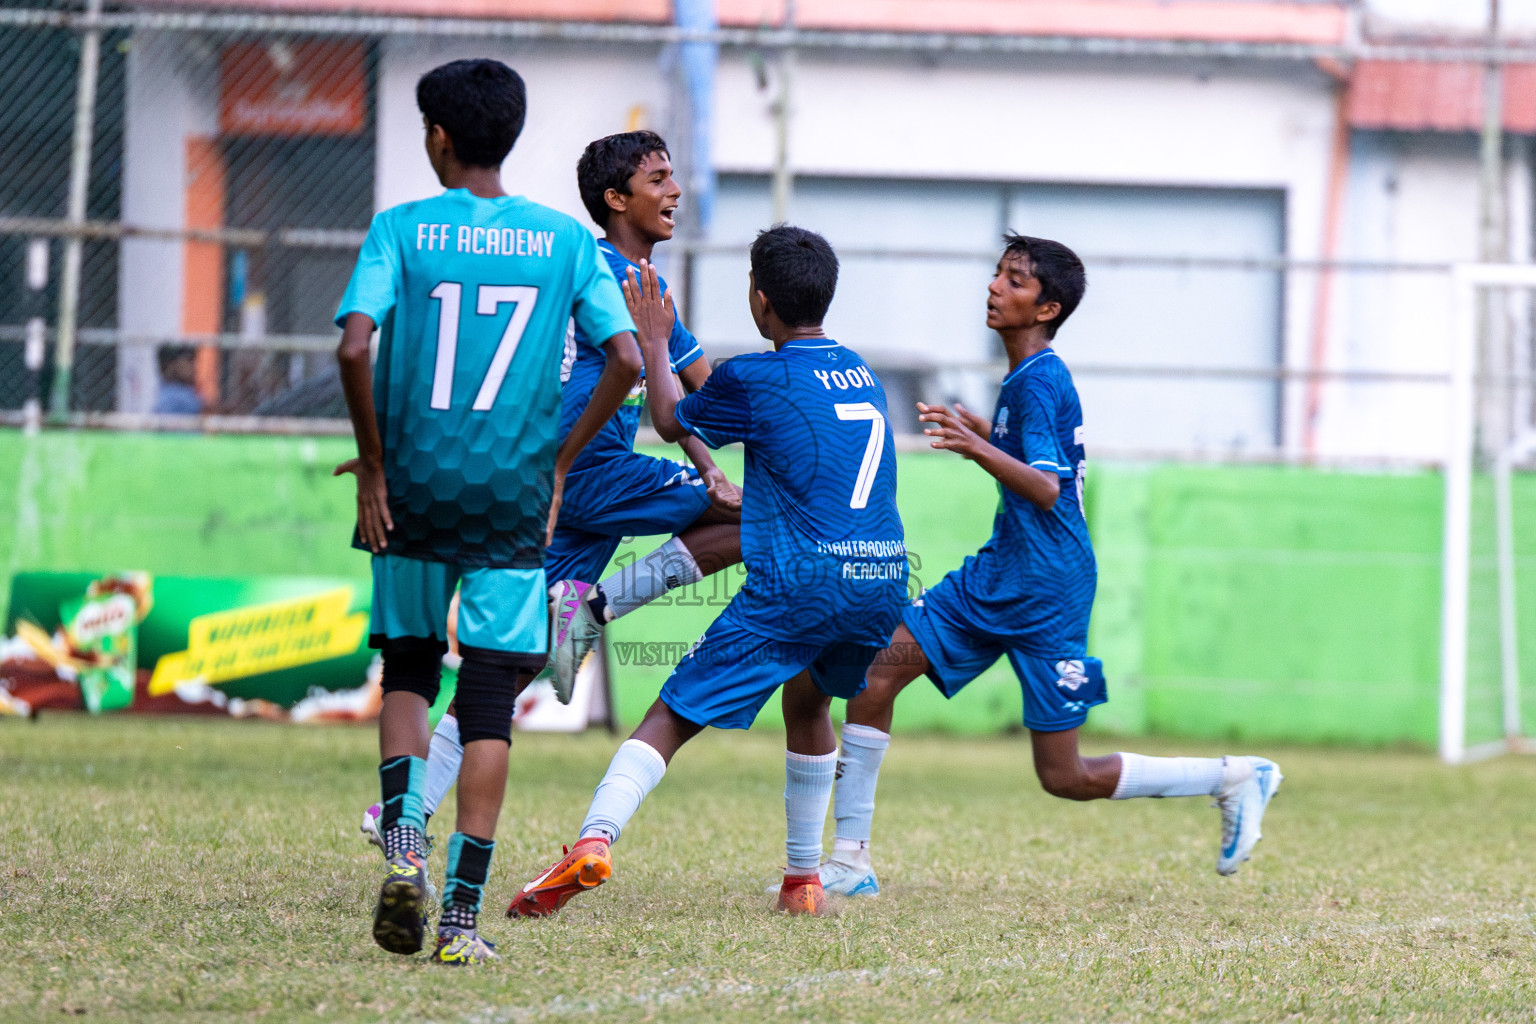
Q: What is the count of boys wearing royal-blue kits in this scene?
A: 3